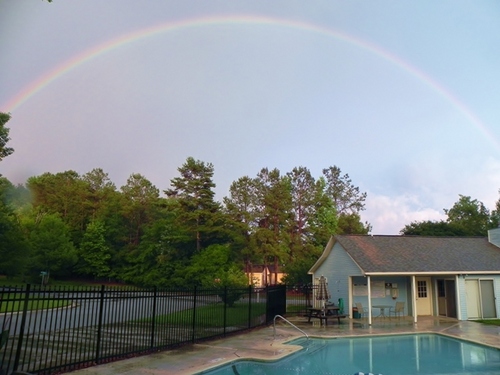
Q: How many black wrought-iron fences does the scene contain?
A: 1